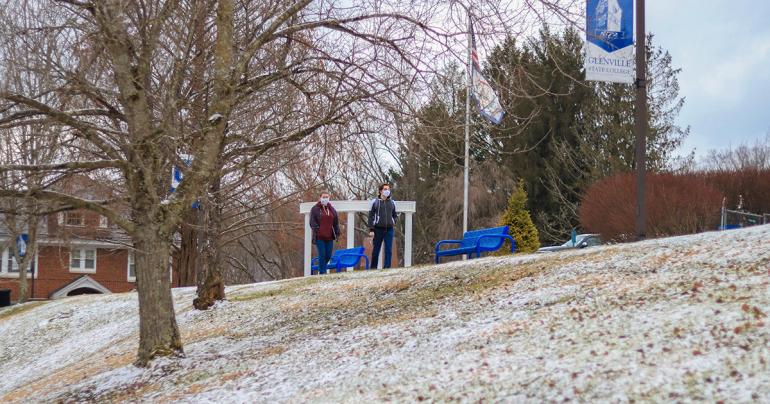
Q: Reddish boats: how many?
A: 0